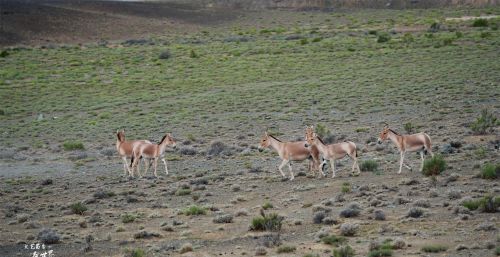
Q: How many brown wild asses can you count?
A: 6